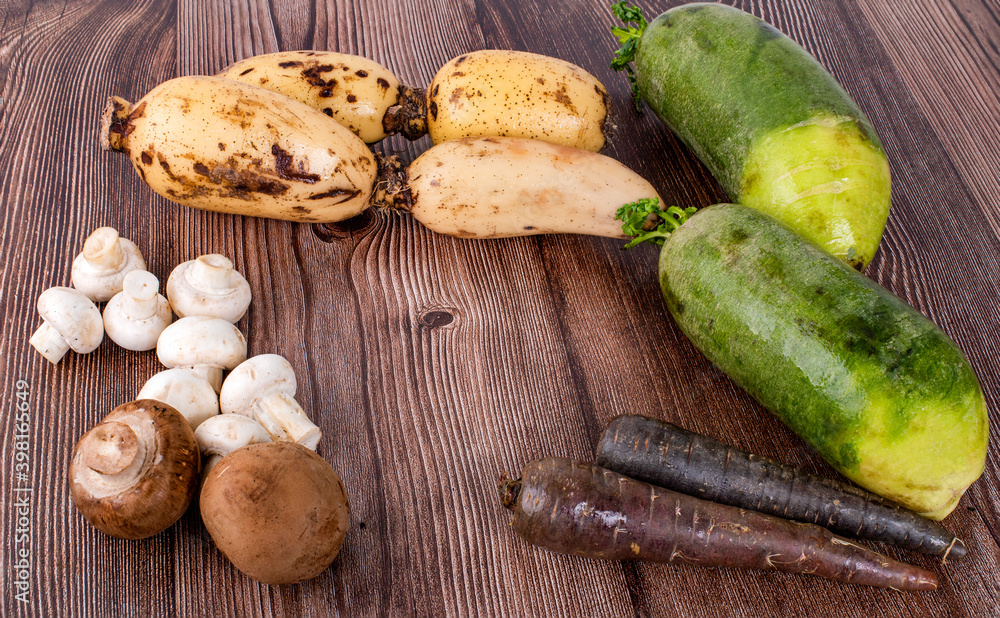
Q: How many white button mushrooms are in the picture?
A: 8